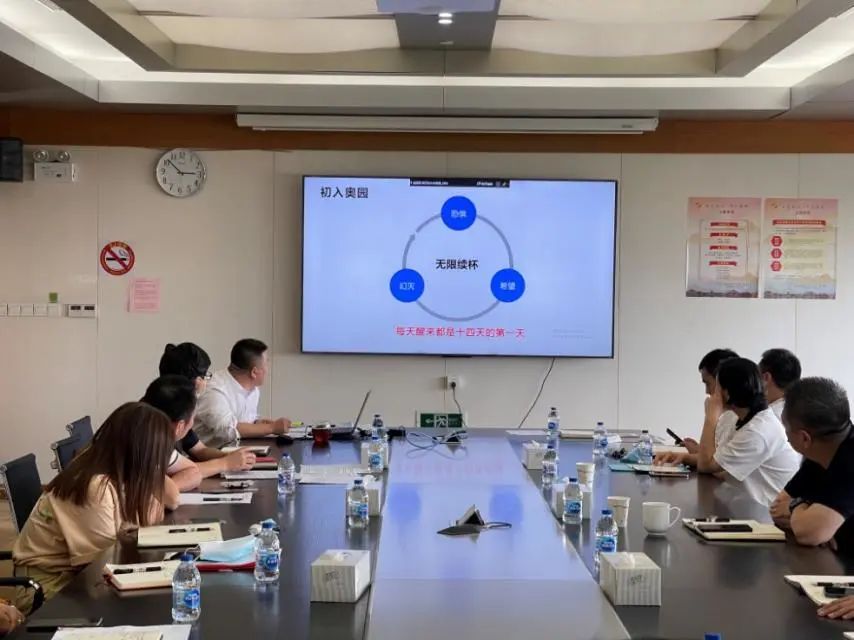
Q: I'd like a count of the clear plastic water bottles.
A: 12